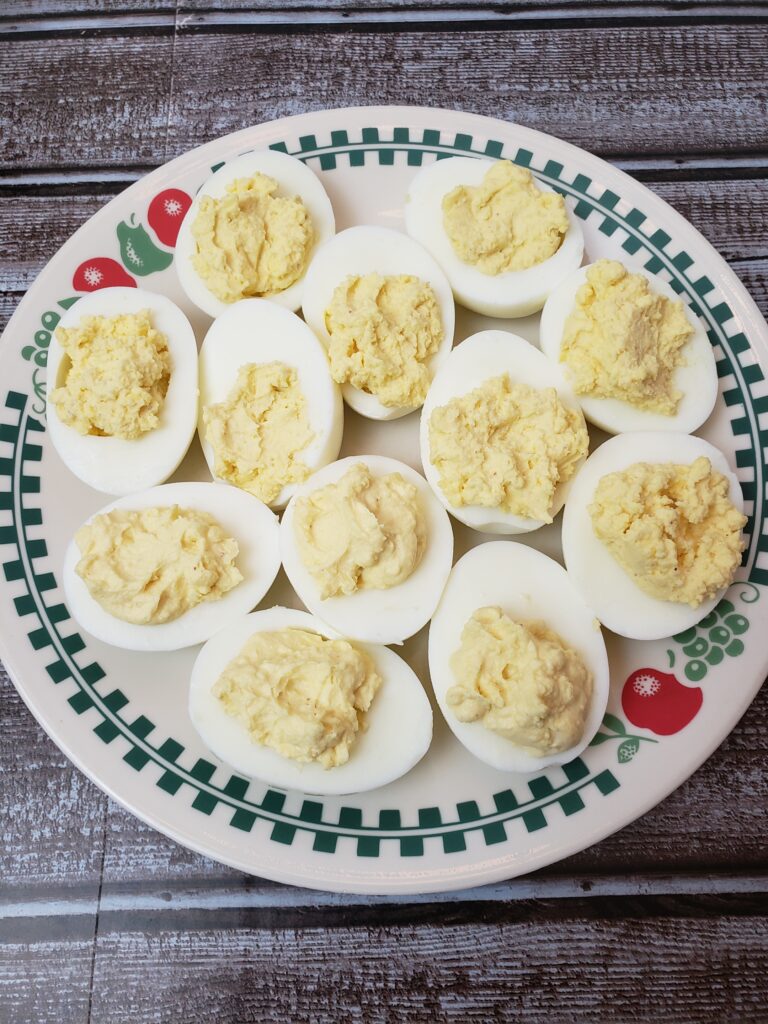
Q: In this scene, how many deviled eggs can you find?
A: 12